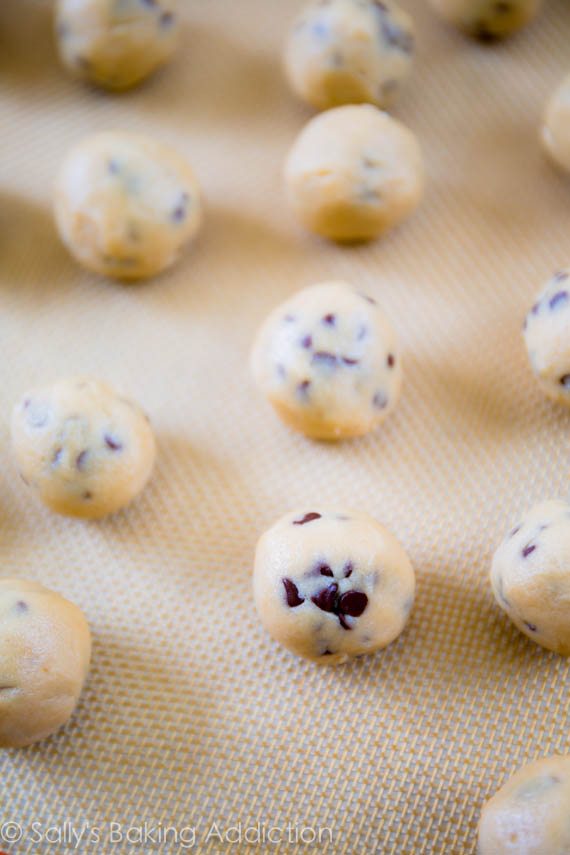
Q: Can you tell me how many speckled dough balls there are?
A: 13